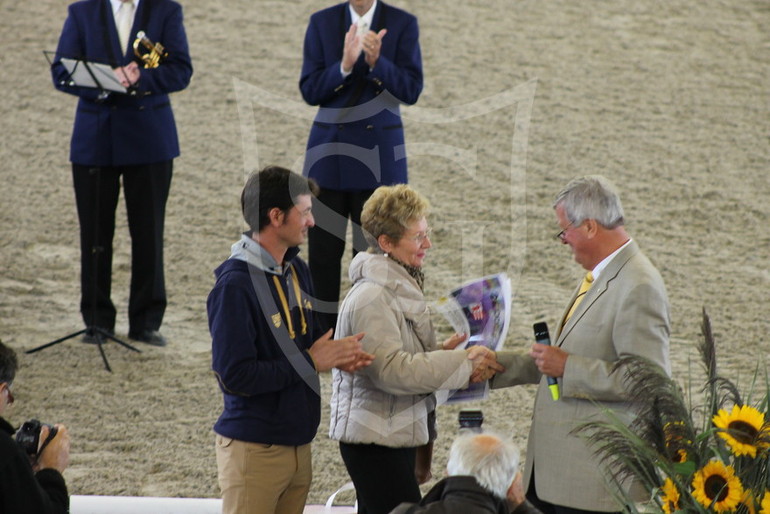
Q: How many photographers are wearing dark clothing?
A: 2